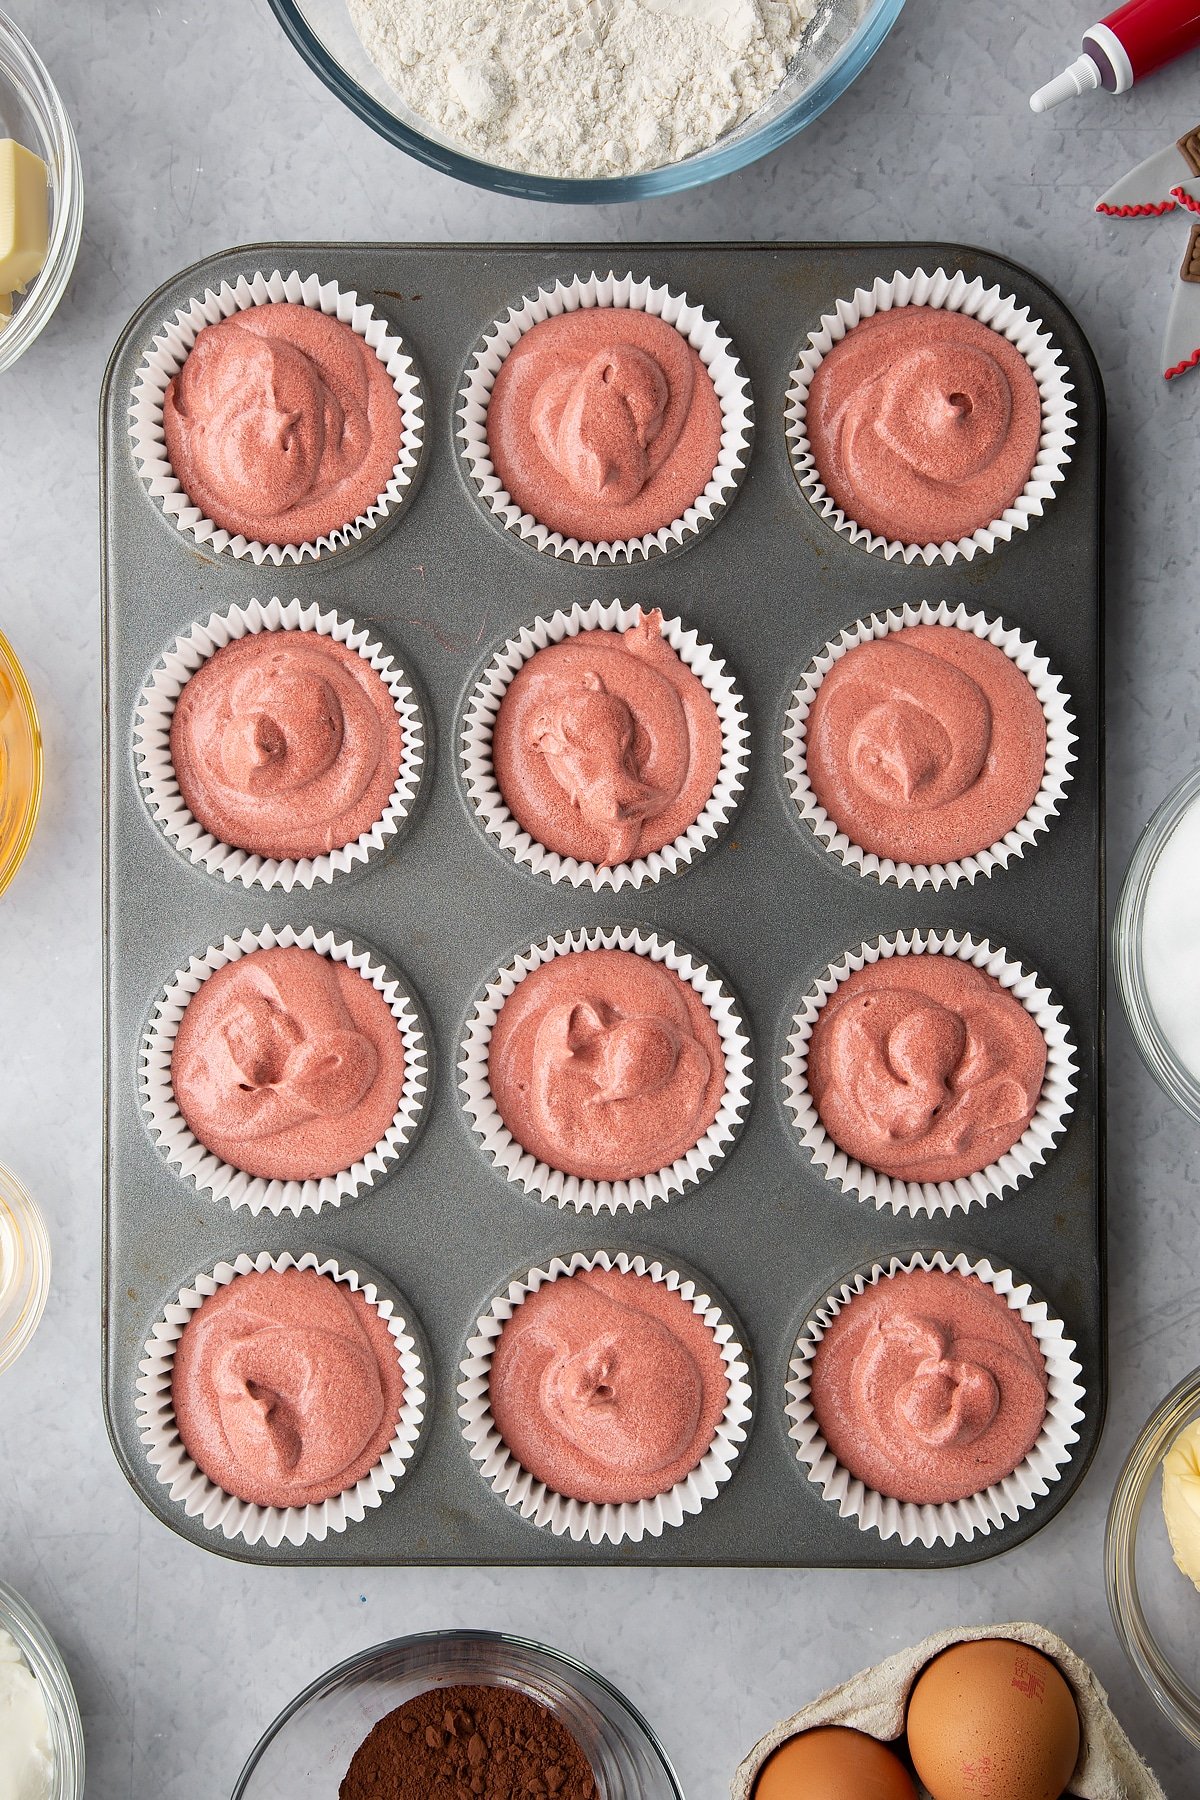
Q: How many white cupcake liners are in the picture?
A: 12